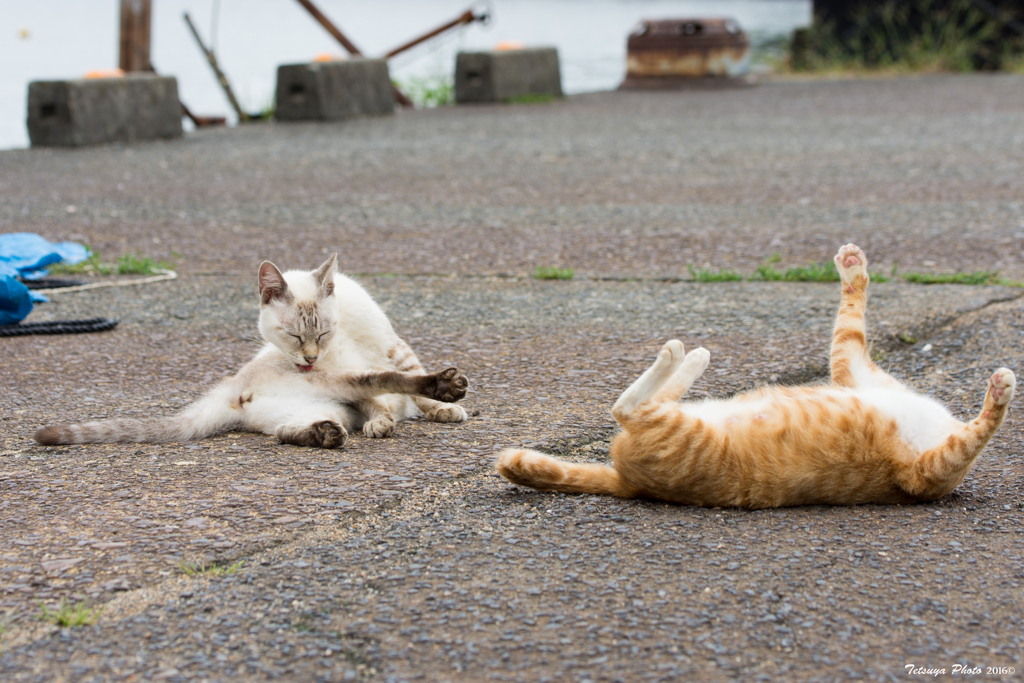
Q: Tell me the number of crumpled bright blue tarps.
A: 1